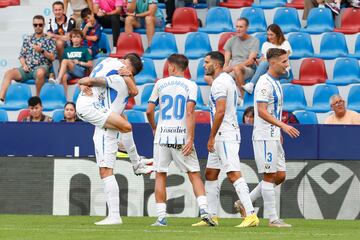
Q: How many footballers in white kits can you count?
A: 5